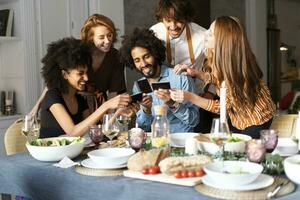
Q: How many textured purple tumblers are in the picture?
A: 4